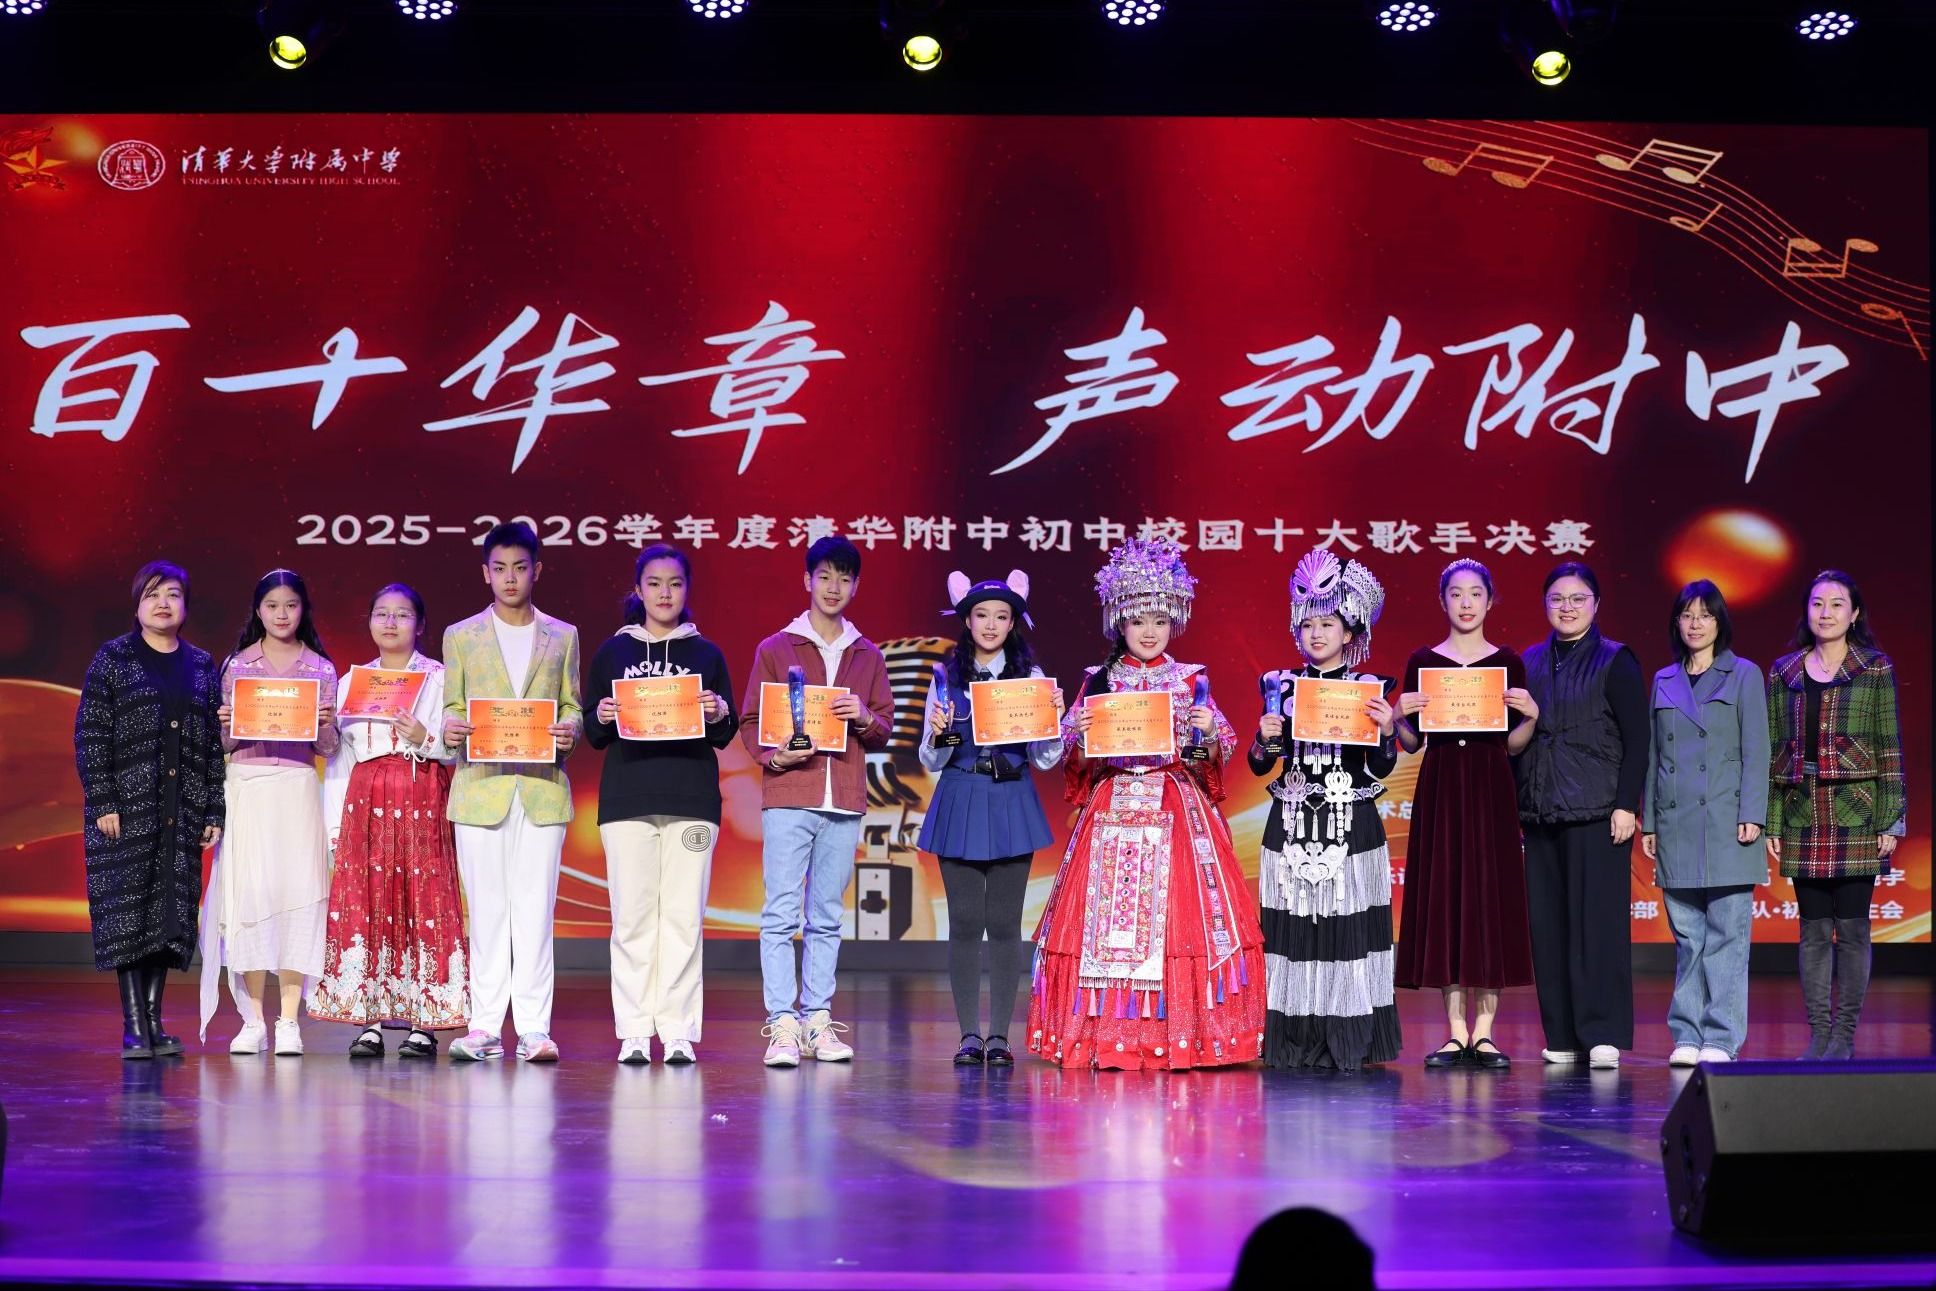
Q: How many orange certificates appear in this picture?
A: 9